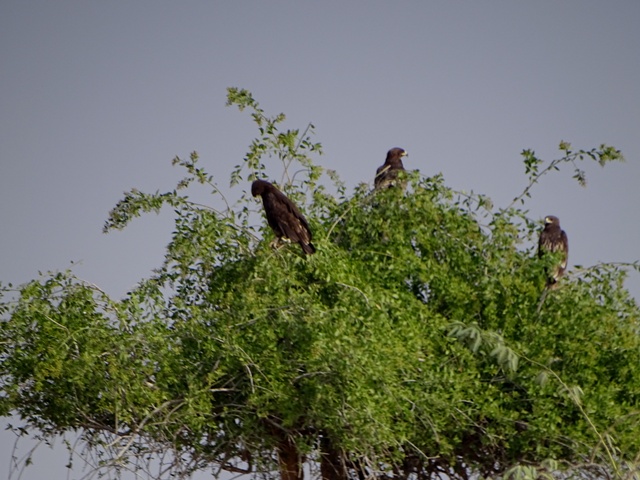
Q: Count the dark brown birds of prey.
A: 3